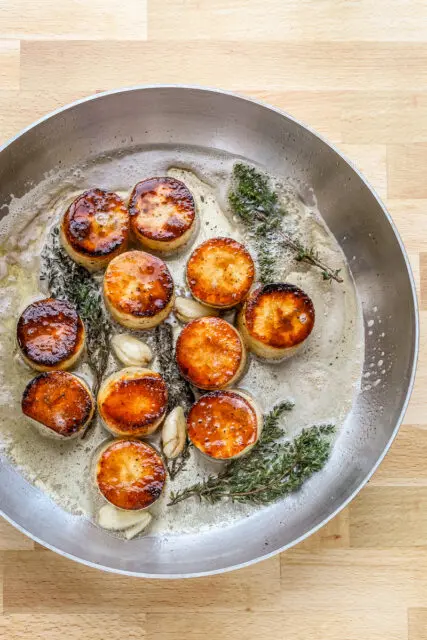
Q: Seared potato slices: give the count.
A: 11